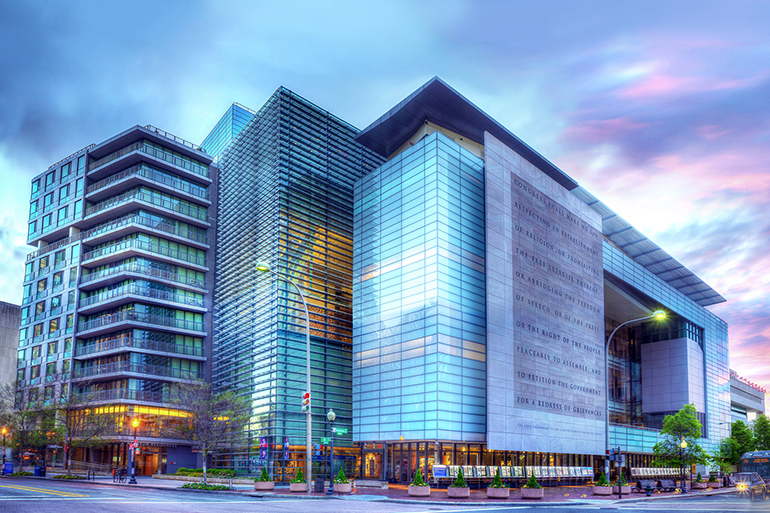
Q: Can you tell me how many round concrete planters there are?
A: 11